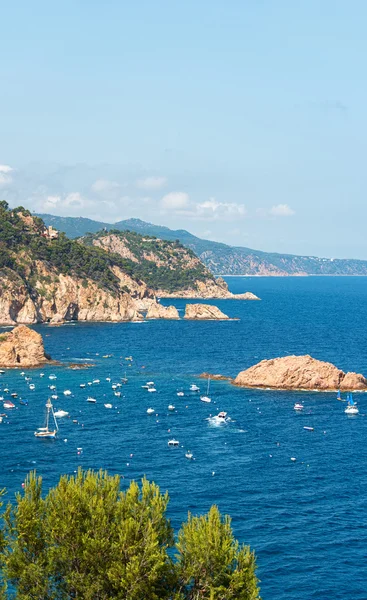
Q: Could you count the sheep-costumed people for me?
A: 0